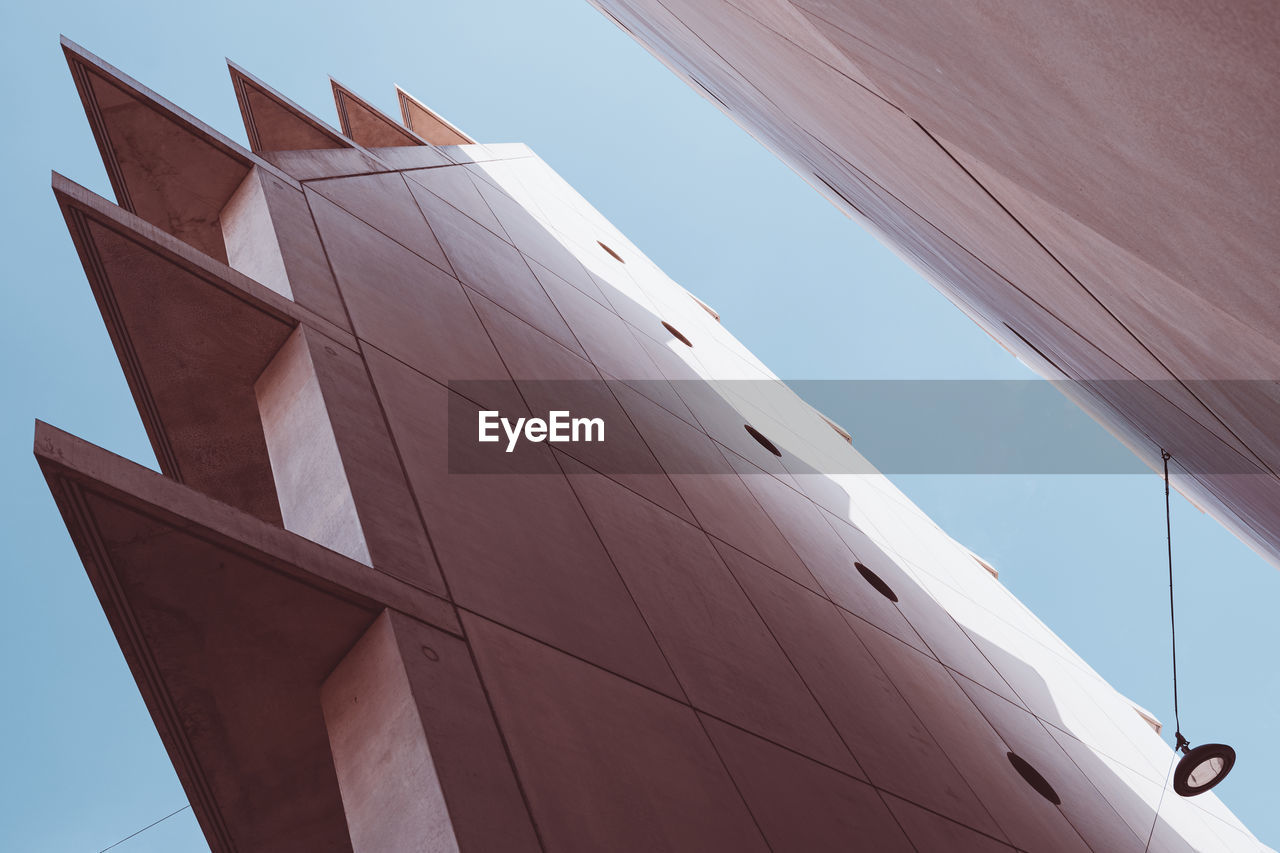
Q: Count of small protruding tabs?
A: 4